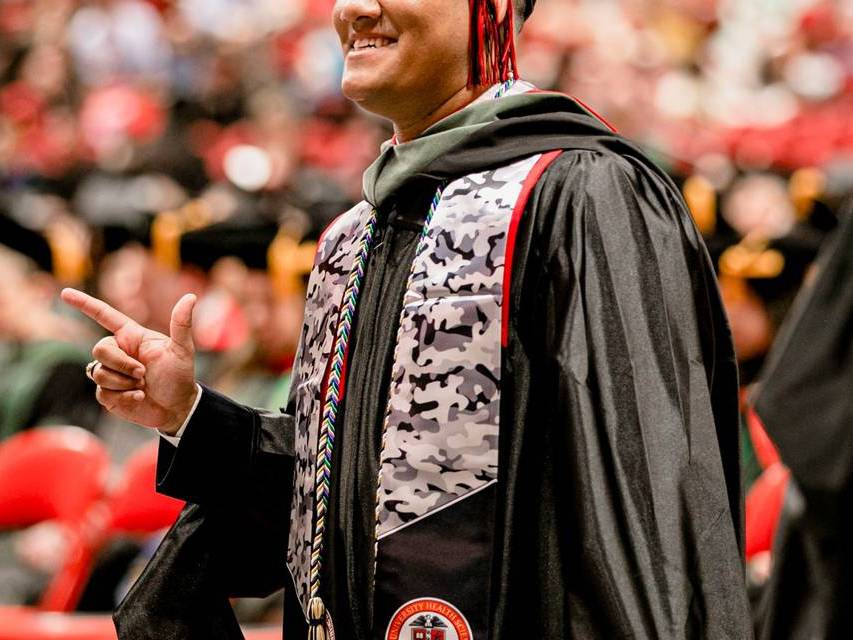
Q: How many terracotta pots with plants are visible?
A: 0